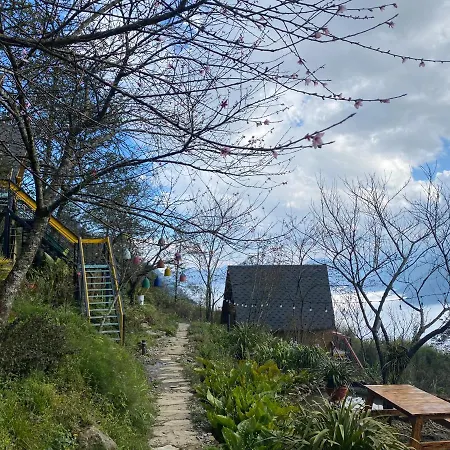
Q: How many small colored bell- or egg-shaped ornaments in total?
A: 9